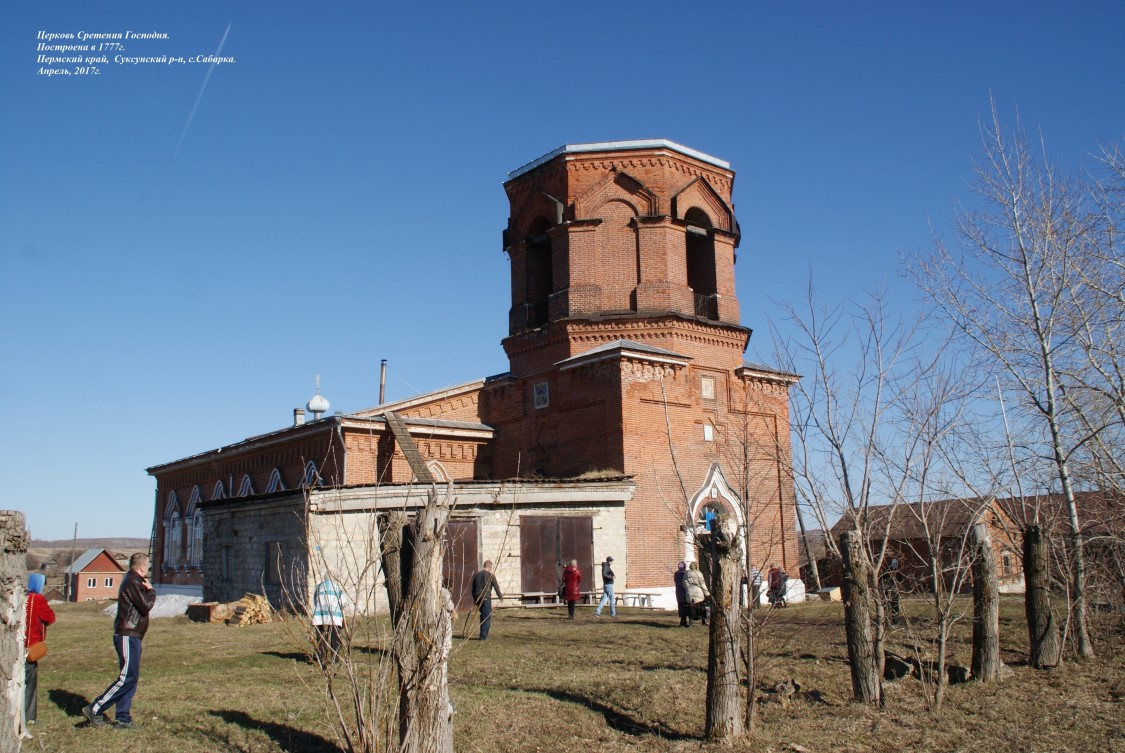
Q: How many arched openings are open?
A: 2